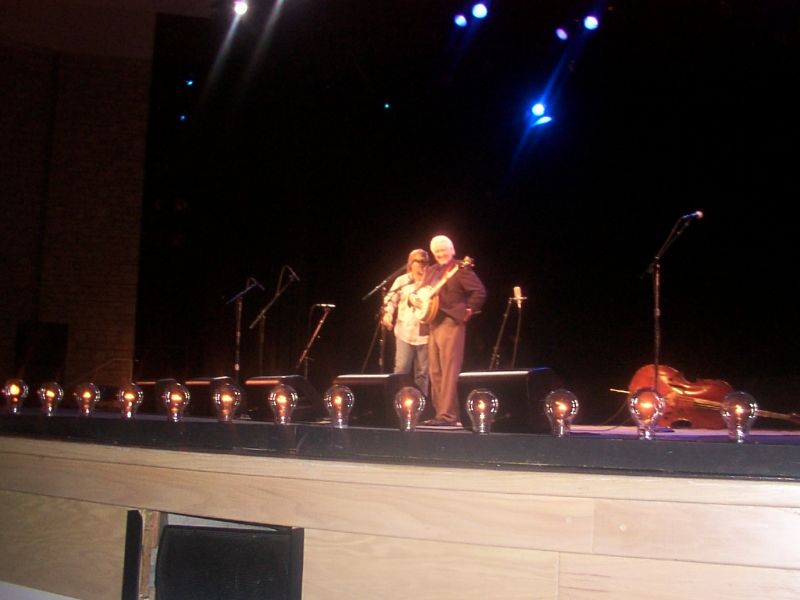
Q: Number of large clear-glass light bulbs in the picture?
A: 13